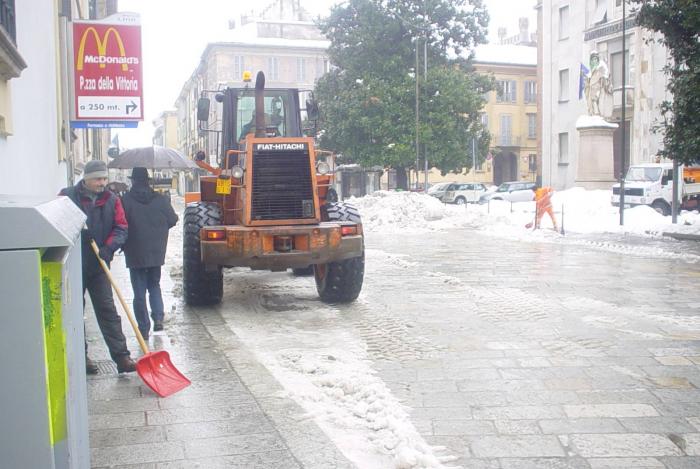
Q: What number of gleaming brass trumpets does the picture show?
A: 0